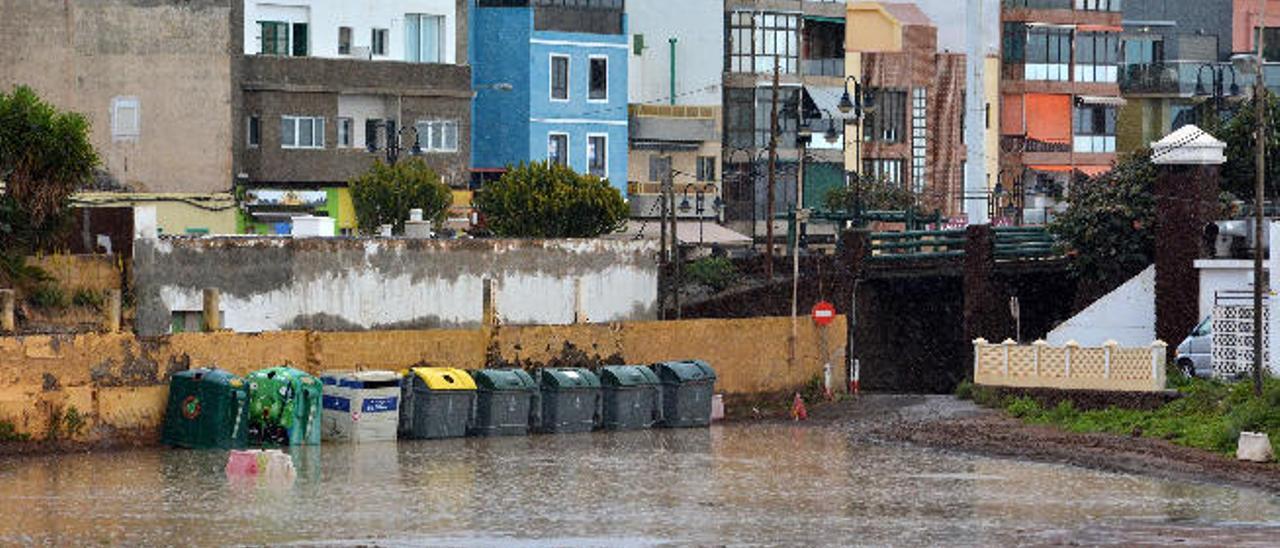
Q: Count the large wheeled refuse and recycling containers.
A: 8